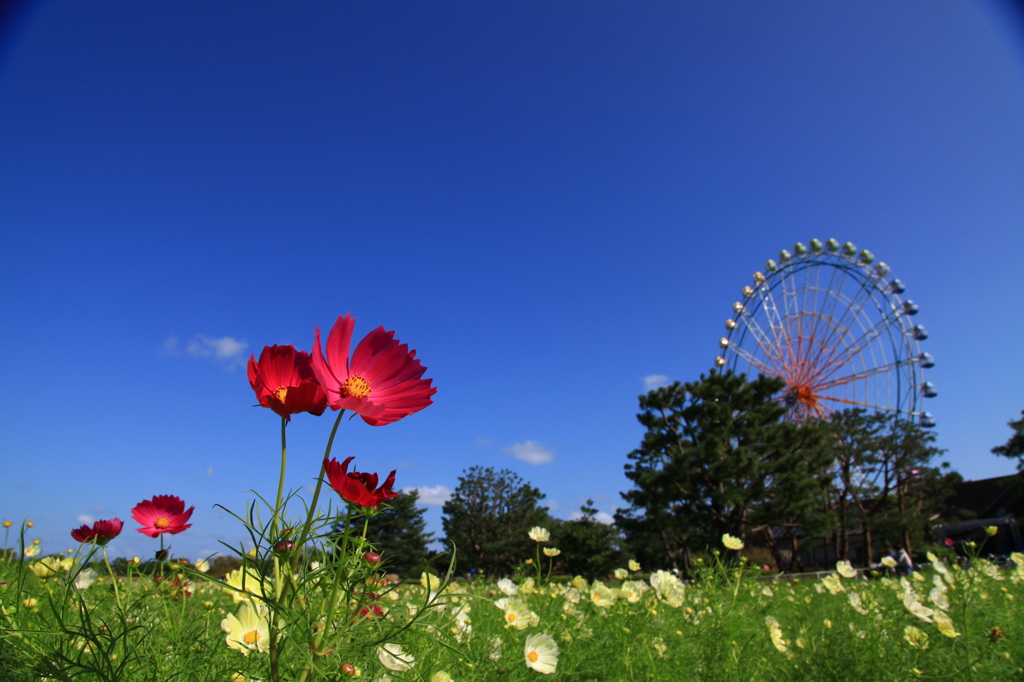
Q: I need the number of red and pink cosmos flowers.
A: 5